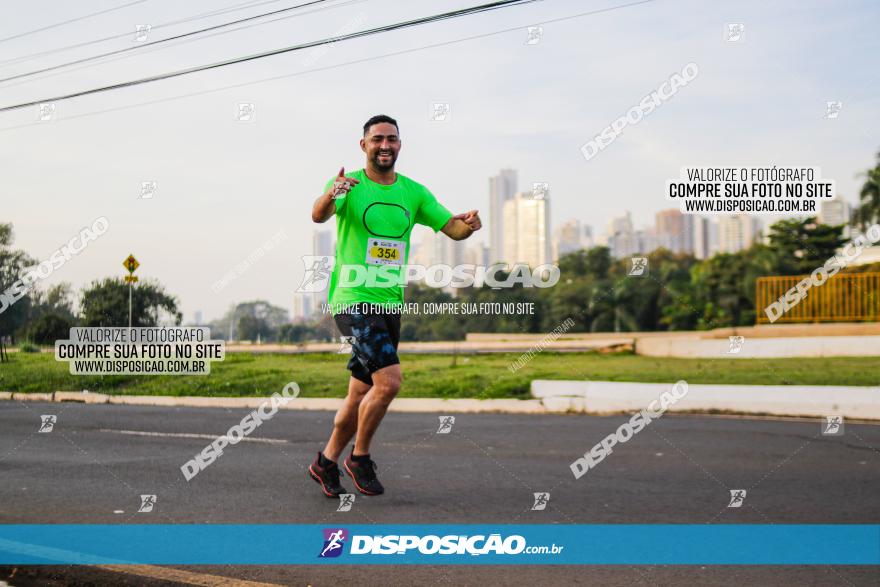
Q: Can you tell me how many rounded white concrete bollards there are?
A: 0